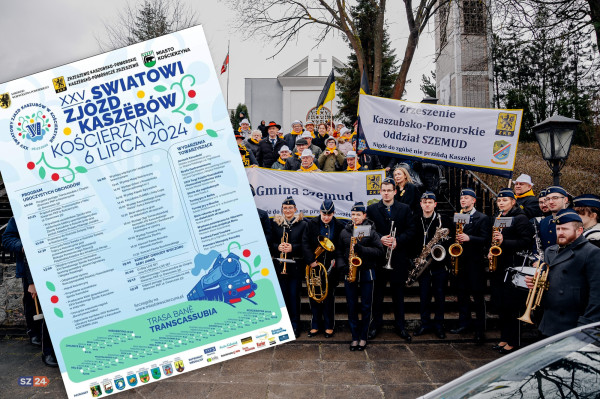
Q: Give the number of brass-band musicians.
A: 11